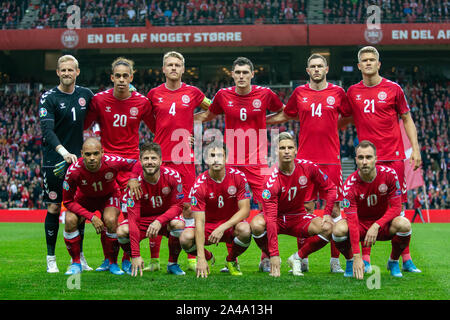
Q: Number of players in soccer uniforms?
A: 11